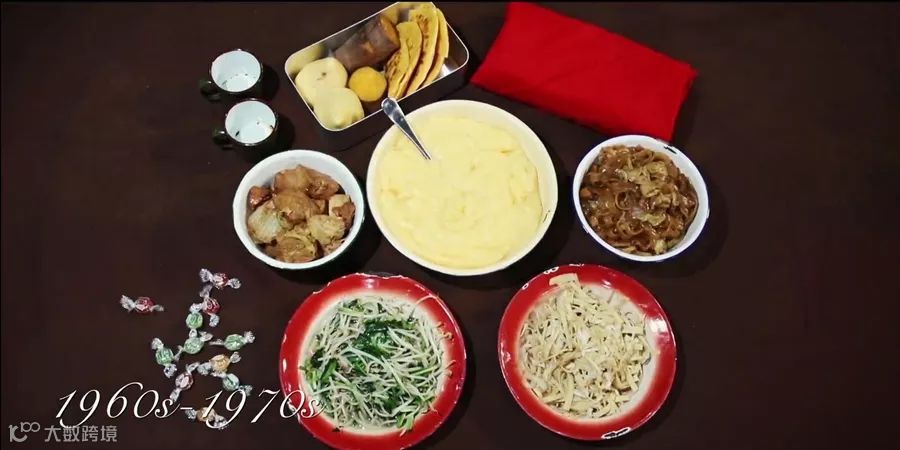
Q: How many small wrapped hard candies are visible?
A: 11